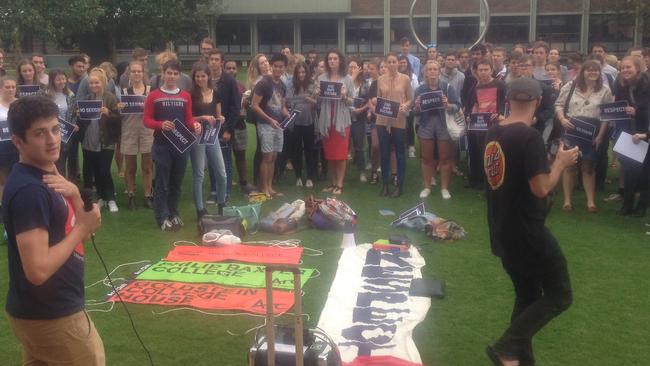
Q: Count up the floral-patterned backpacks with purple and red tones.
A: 1